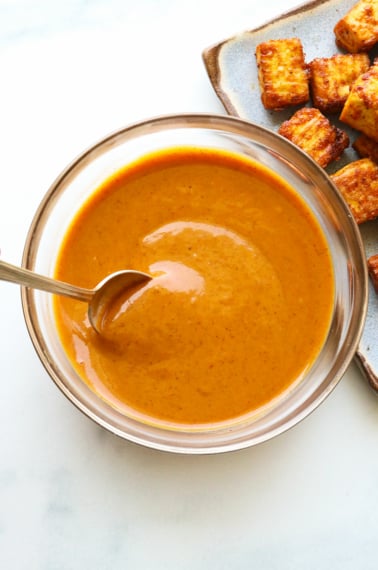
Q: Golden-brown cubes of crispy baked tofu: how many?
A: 8